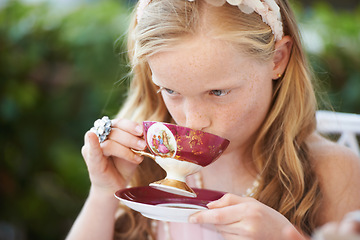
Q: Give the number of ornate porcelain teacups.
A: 1